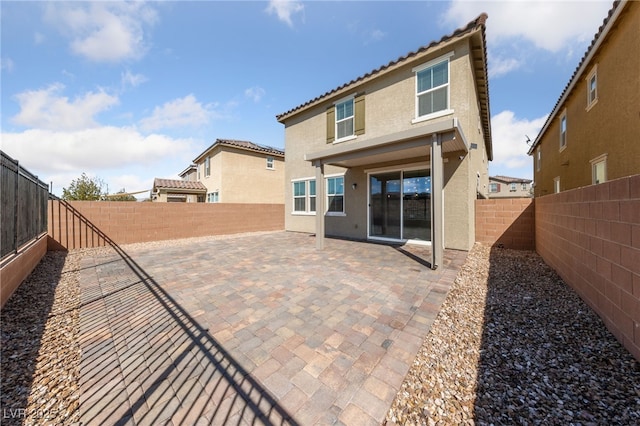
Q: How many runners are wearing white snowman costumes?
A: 0